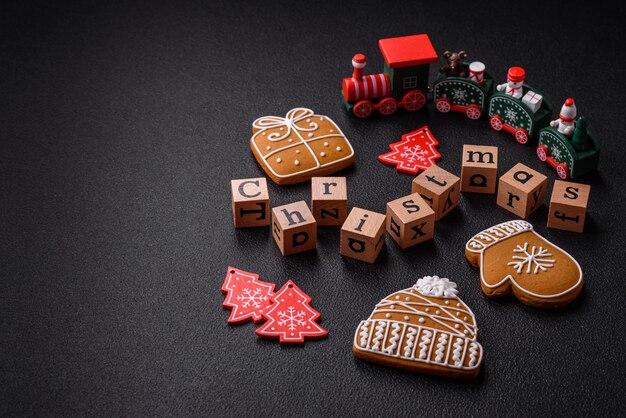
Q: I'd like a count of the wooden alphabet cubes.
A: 9